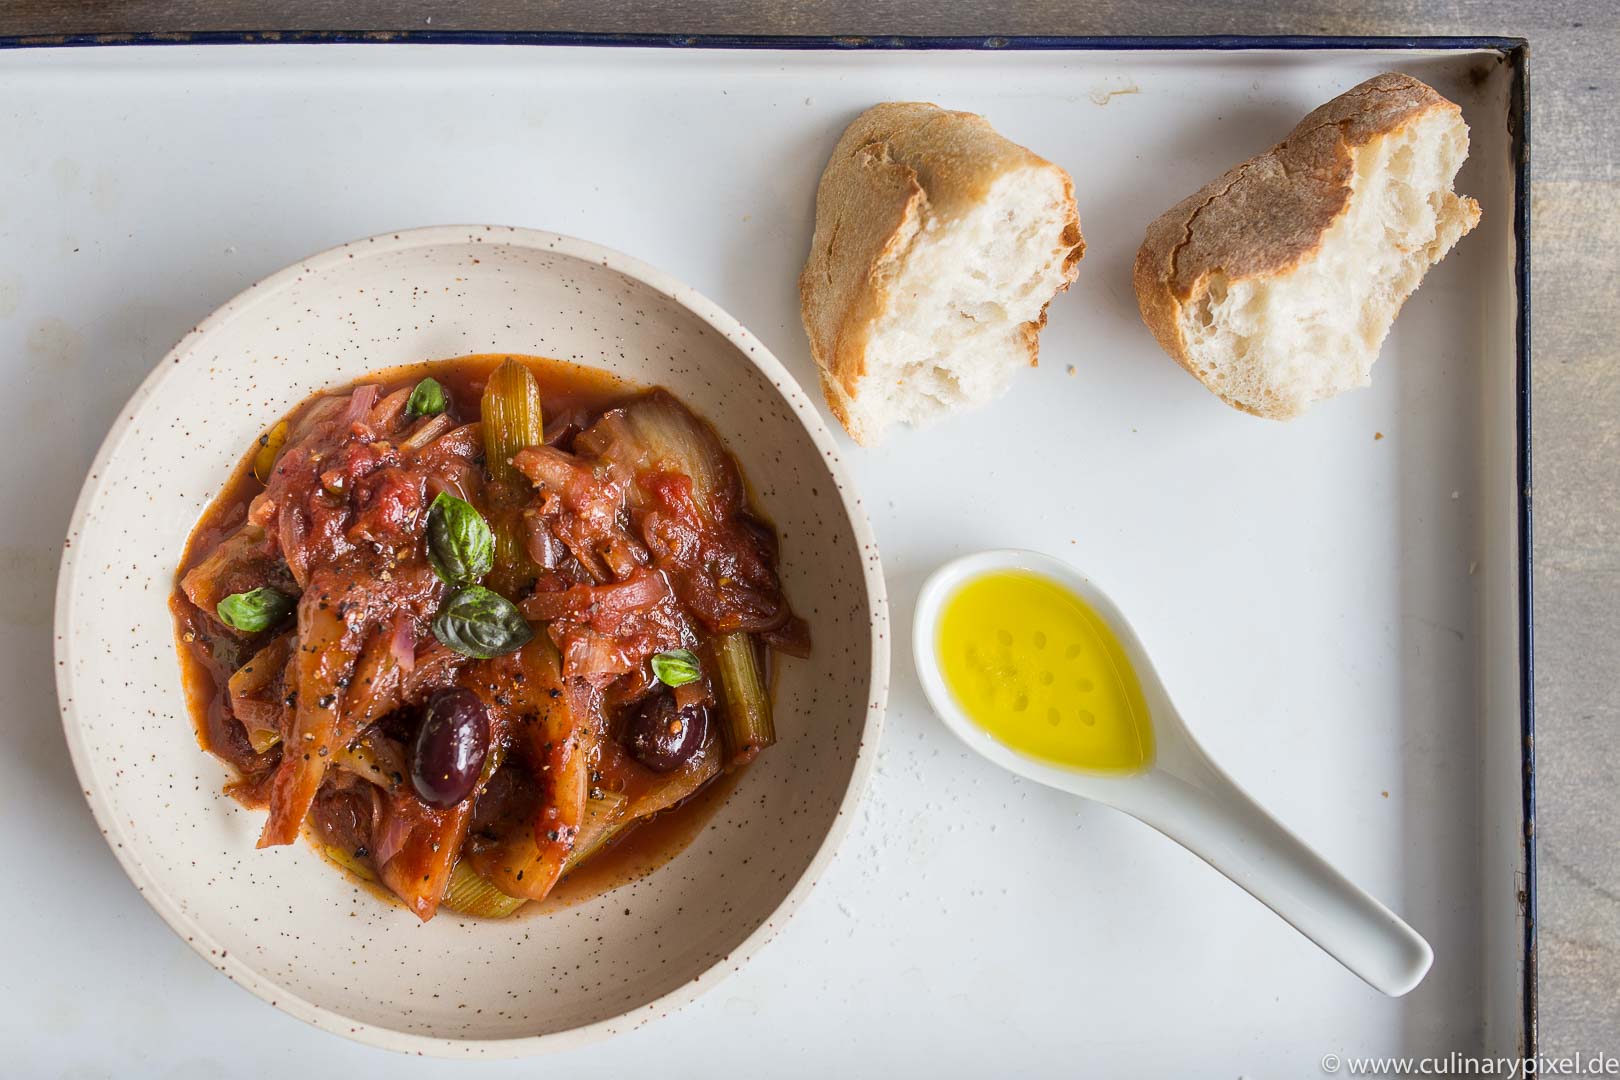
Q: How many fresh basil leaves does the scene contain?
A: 5